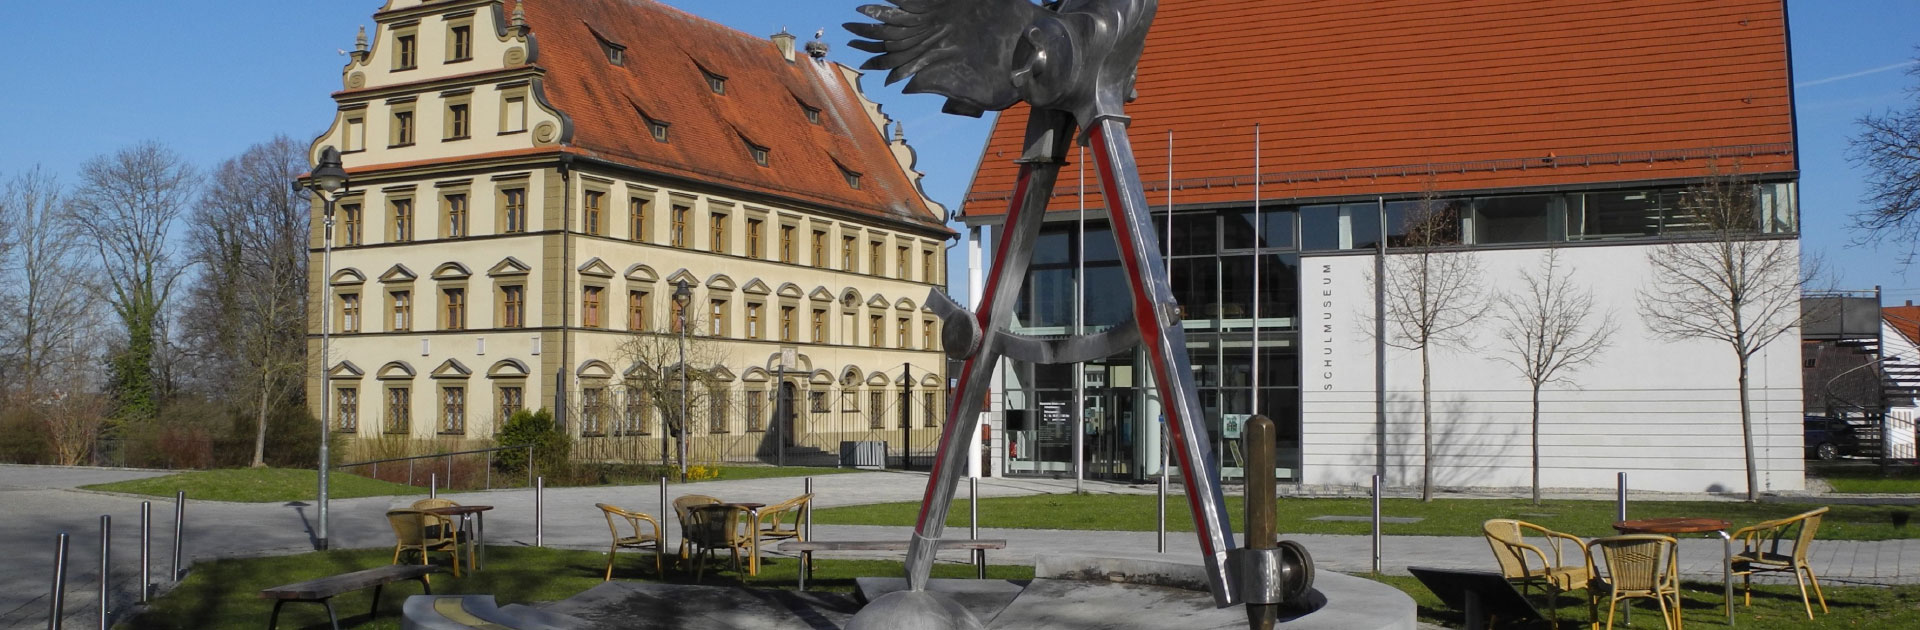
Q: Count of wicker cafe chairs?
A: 9